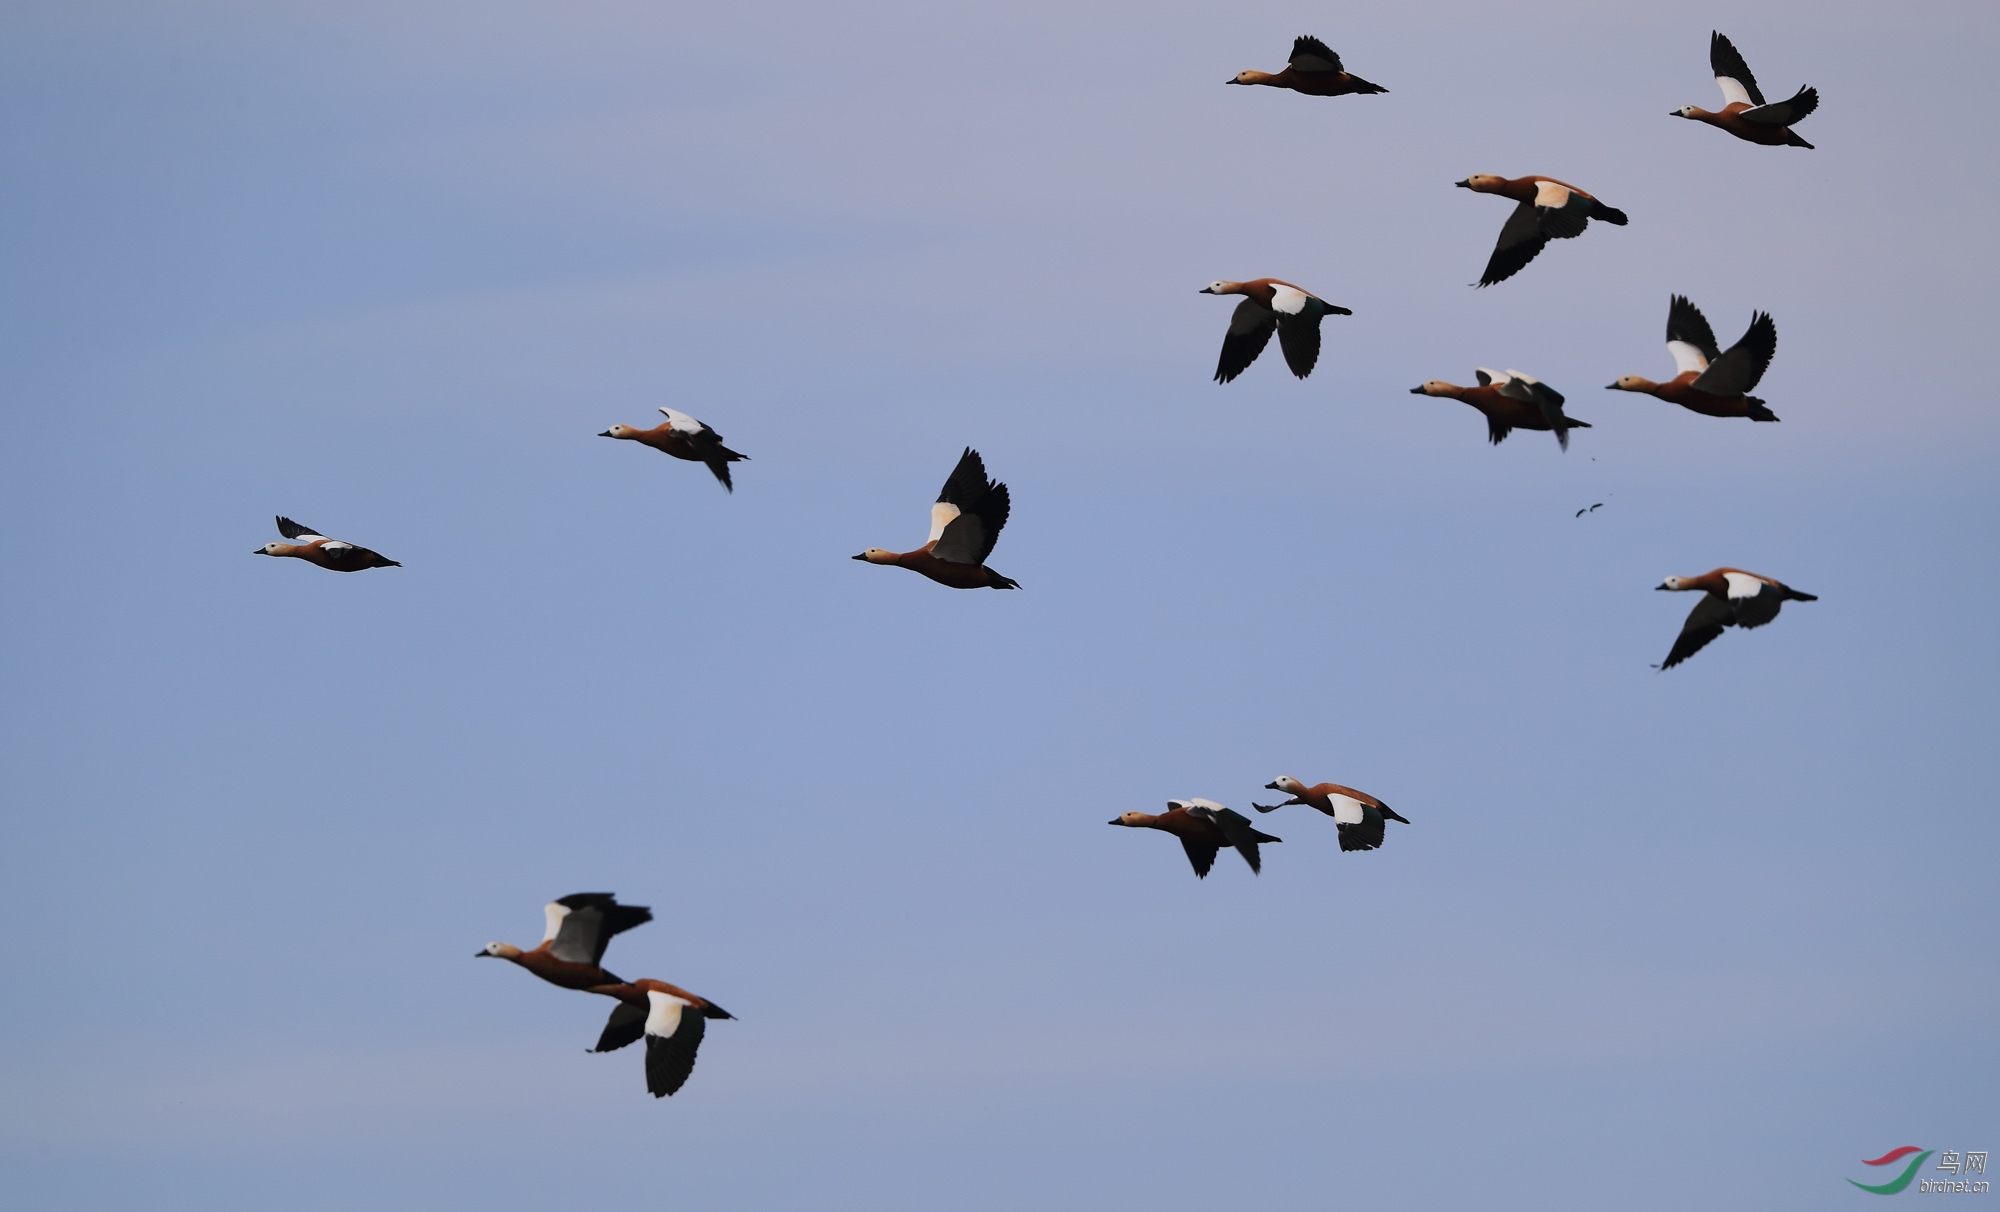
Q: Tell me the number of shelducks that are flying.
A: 14